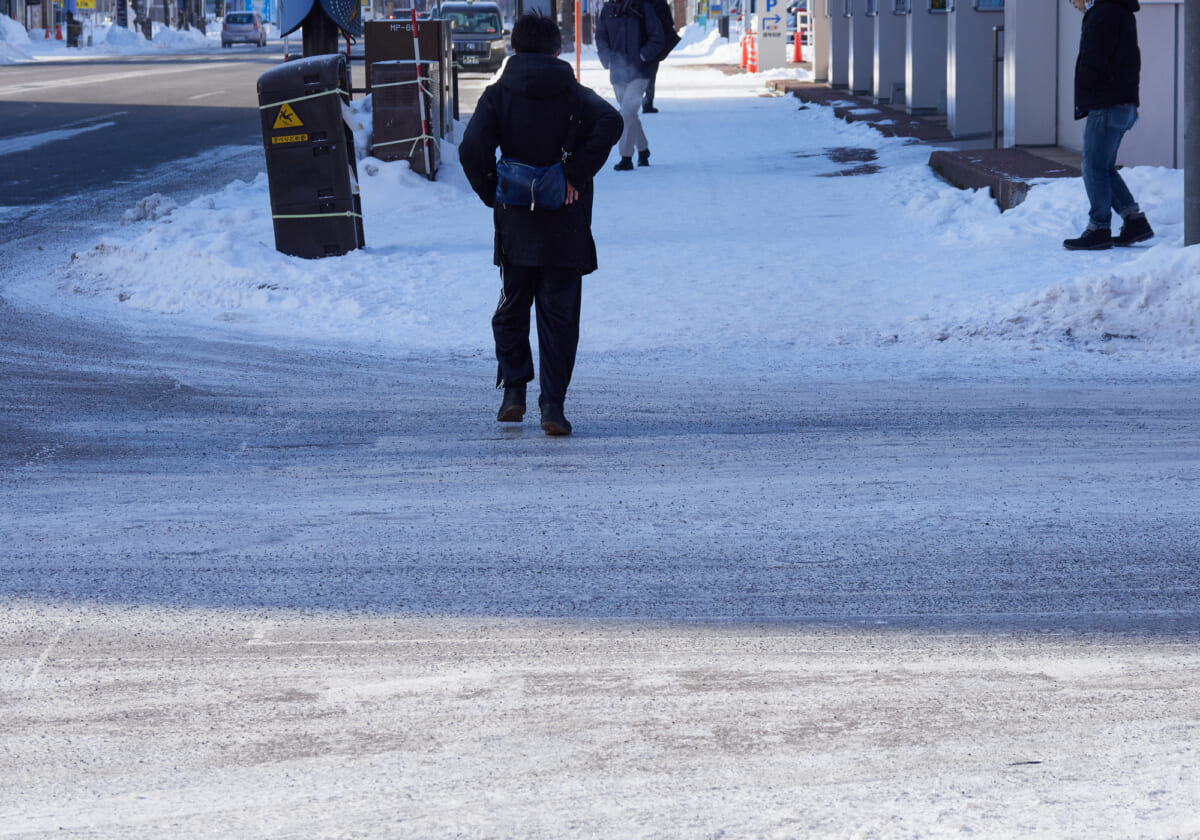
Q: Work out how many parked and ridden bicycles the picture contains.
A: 0